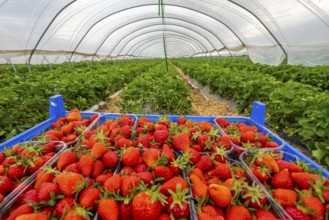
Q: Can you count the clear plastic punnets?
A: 10